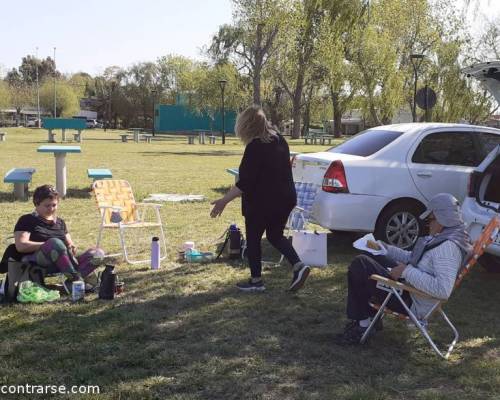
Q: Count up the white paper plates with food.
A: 1